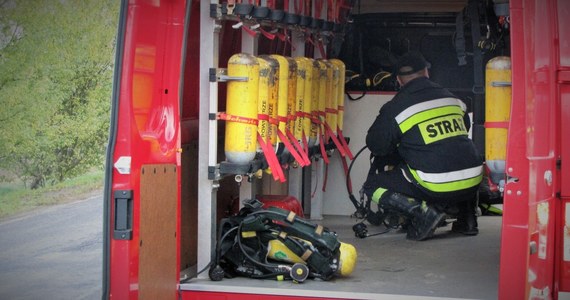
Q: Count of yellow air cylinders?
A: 14